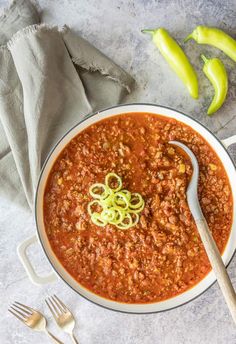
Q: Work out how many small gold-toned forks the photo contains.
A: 2